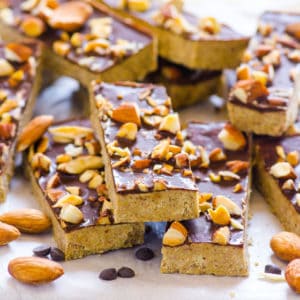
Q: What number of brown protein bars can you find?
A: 9